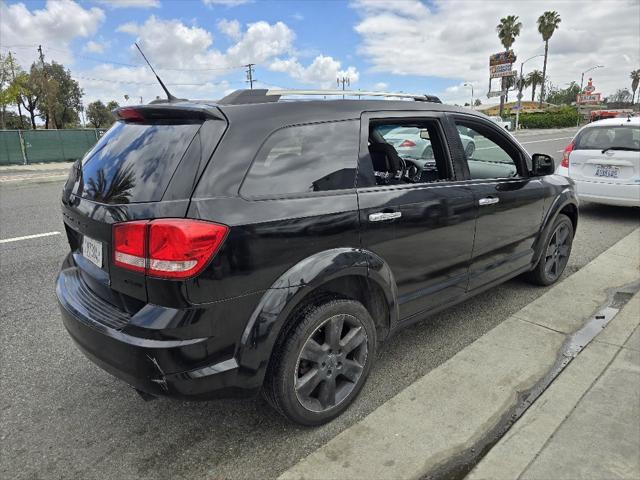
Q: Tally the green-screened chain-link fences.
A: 1